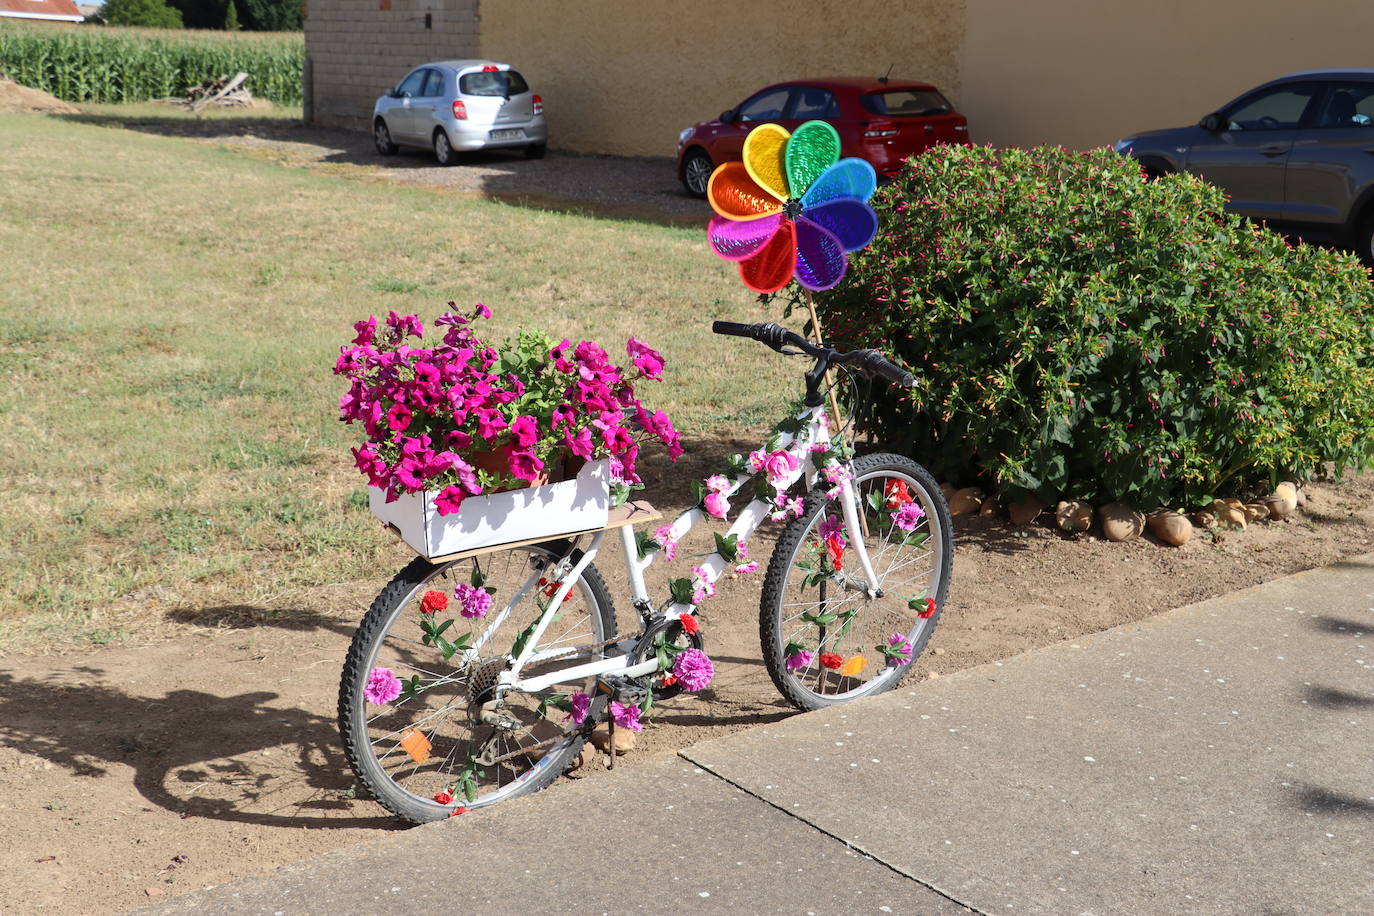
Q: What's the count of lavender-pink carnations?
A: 9